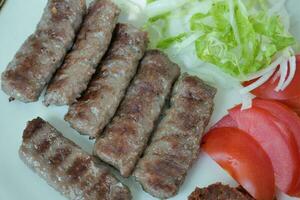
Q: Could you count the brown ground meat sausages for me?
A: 6